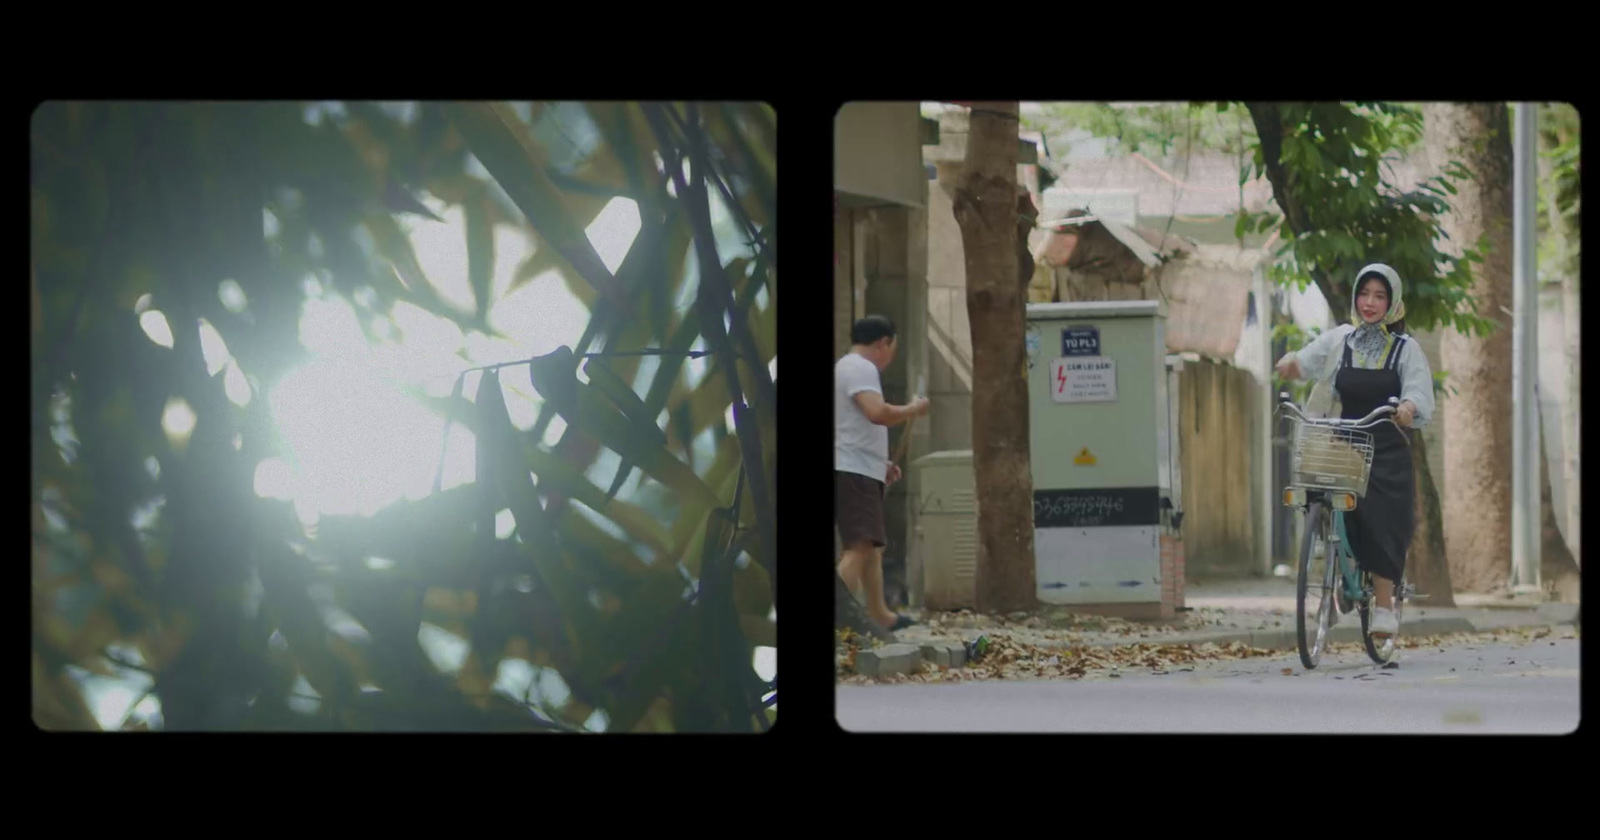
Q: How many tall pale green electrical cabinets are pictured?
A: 1